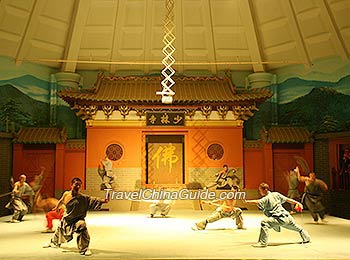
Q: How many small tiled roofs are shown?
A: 2